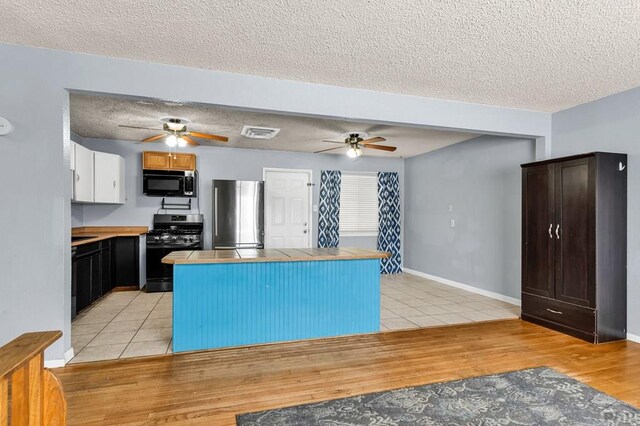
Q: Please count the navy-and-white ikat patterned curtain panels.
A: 2